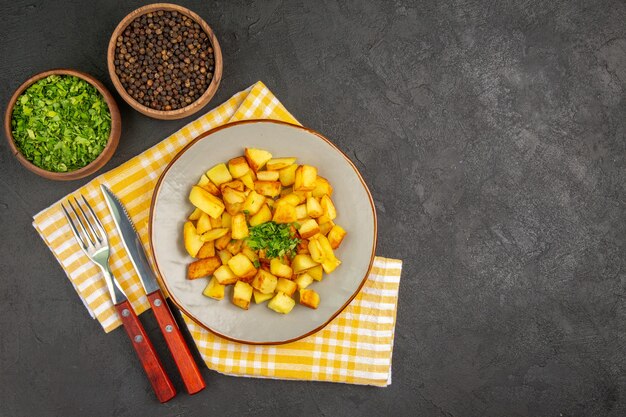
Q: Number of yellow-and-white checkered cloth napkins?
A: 1